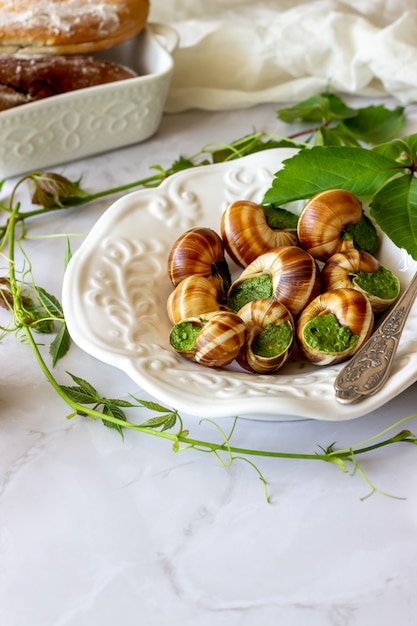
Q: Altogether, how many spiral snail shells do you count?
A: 9